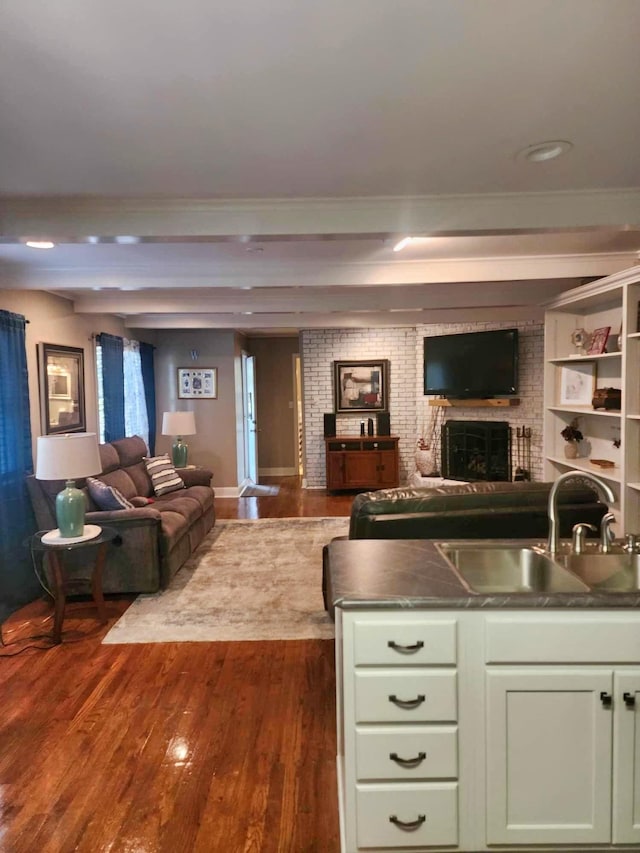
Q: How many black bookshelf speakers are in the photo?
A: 2